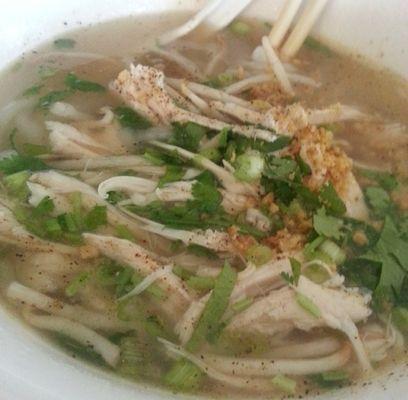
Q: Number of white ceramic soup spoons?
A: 1